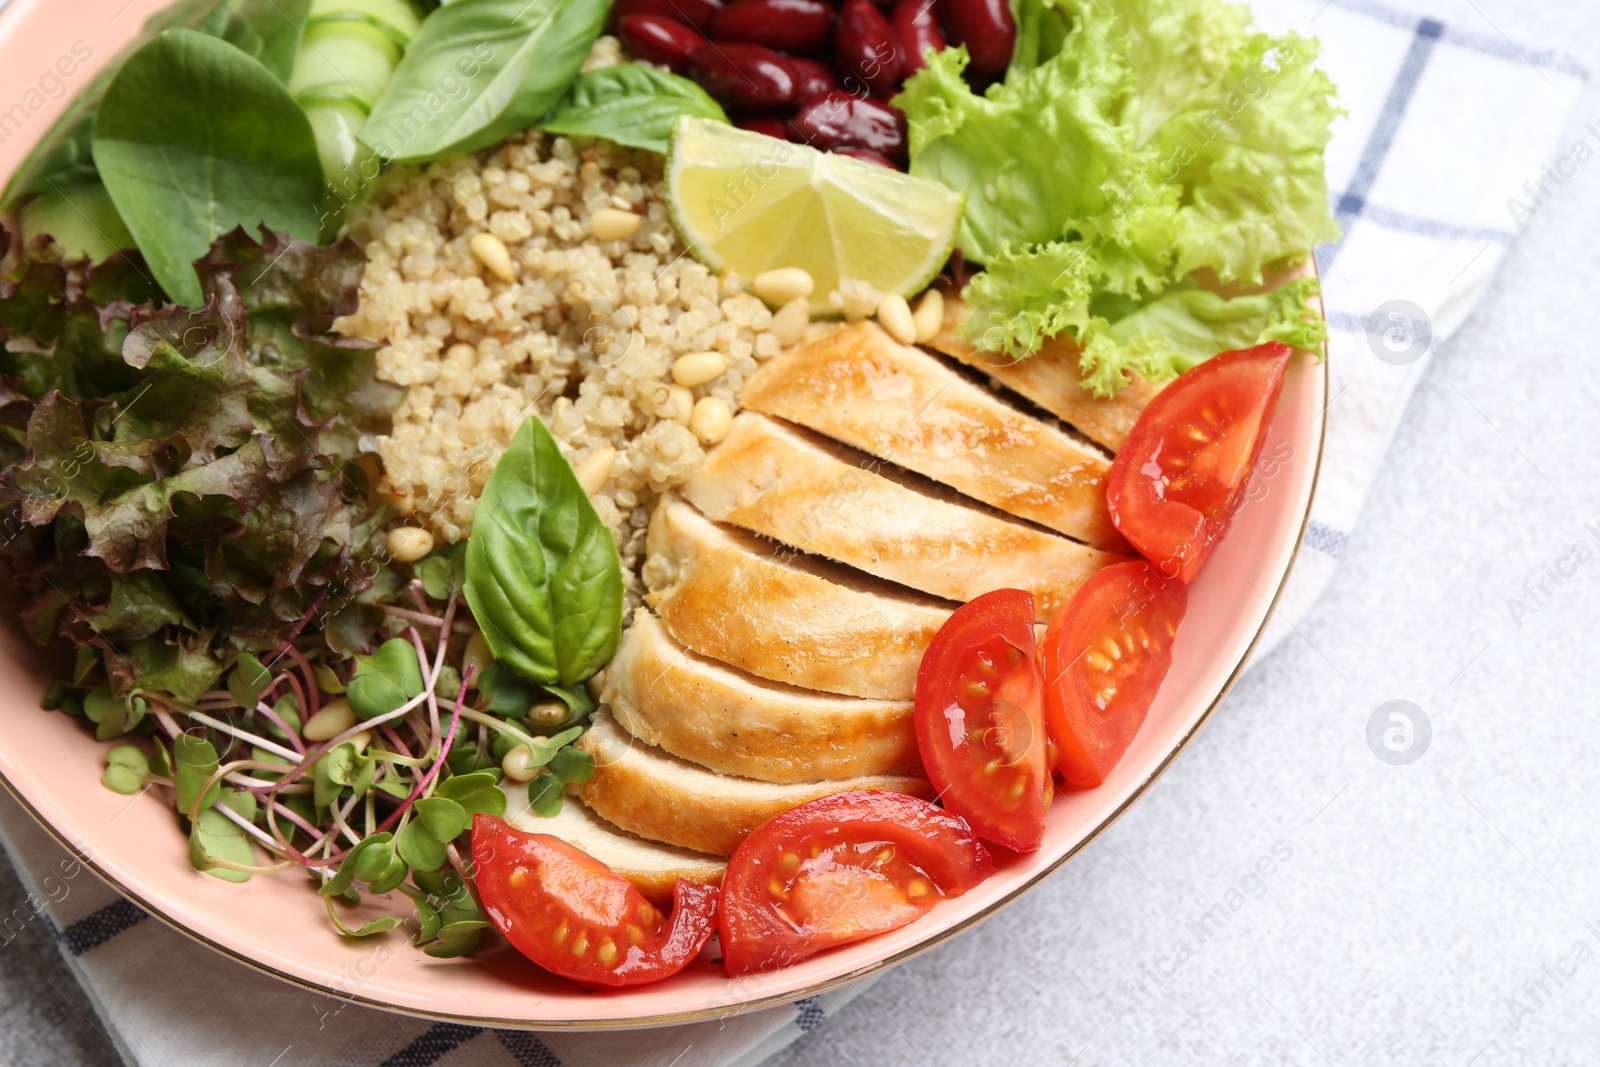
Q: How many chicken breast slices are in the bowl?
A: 7